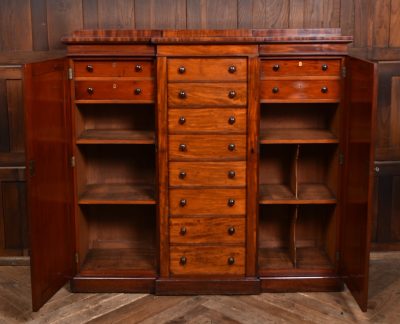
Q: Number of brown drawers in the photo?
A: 12